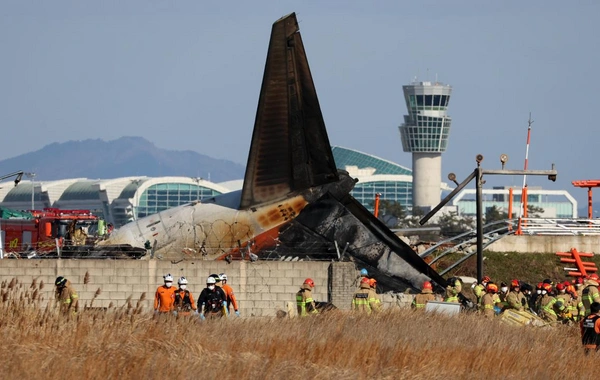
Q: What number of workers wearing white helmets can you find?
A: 4